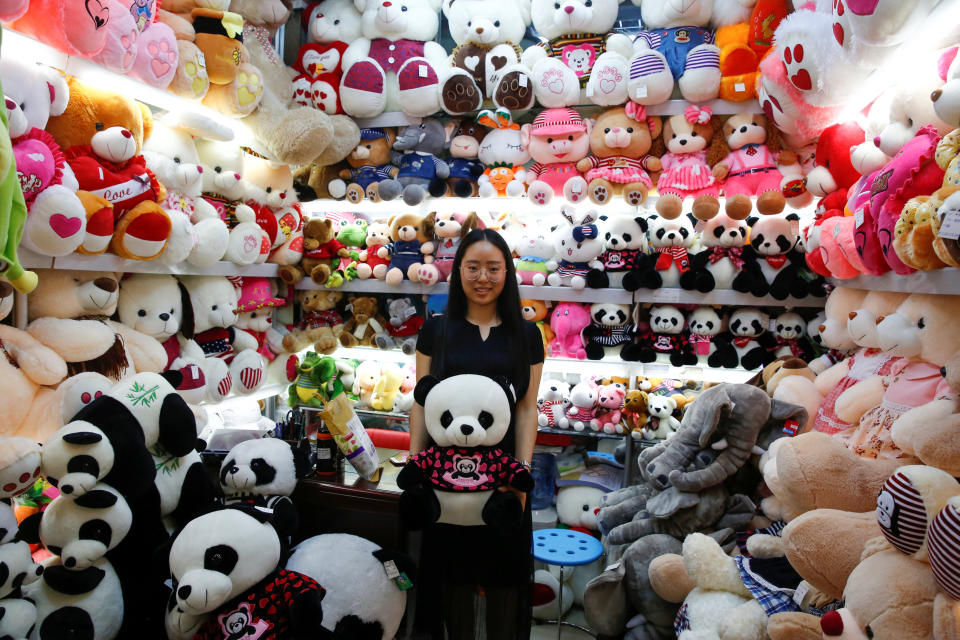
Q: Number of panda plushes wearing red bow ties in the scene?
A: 2